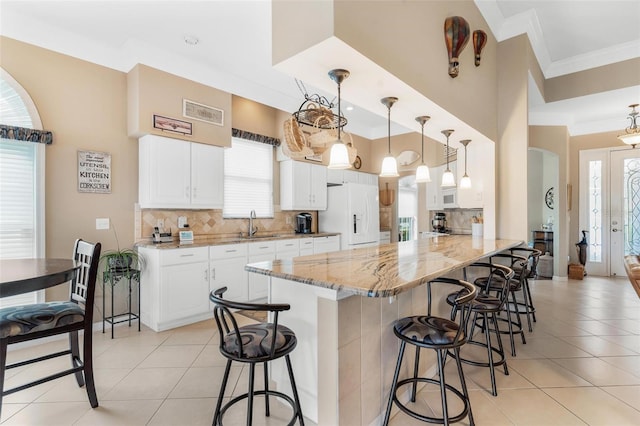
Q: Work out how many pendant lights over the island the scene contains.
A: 5